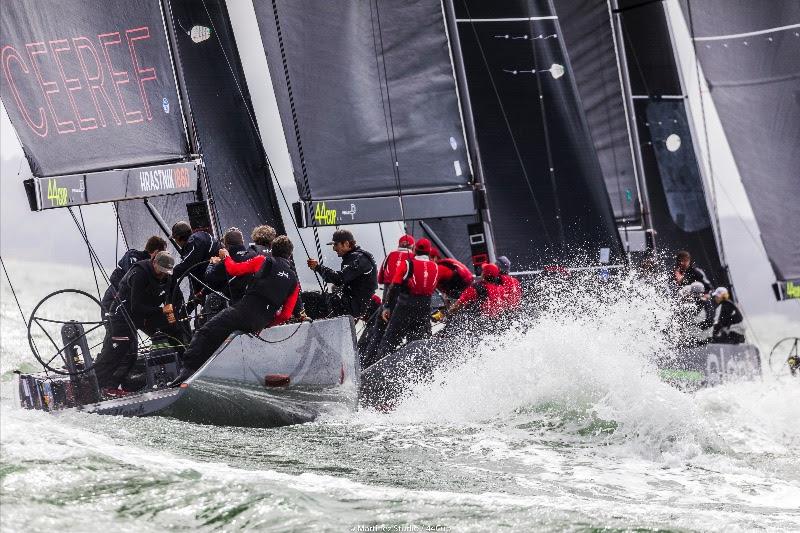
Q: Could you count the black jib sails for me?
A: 3